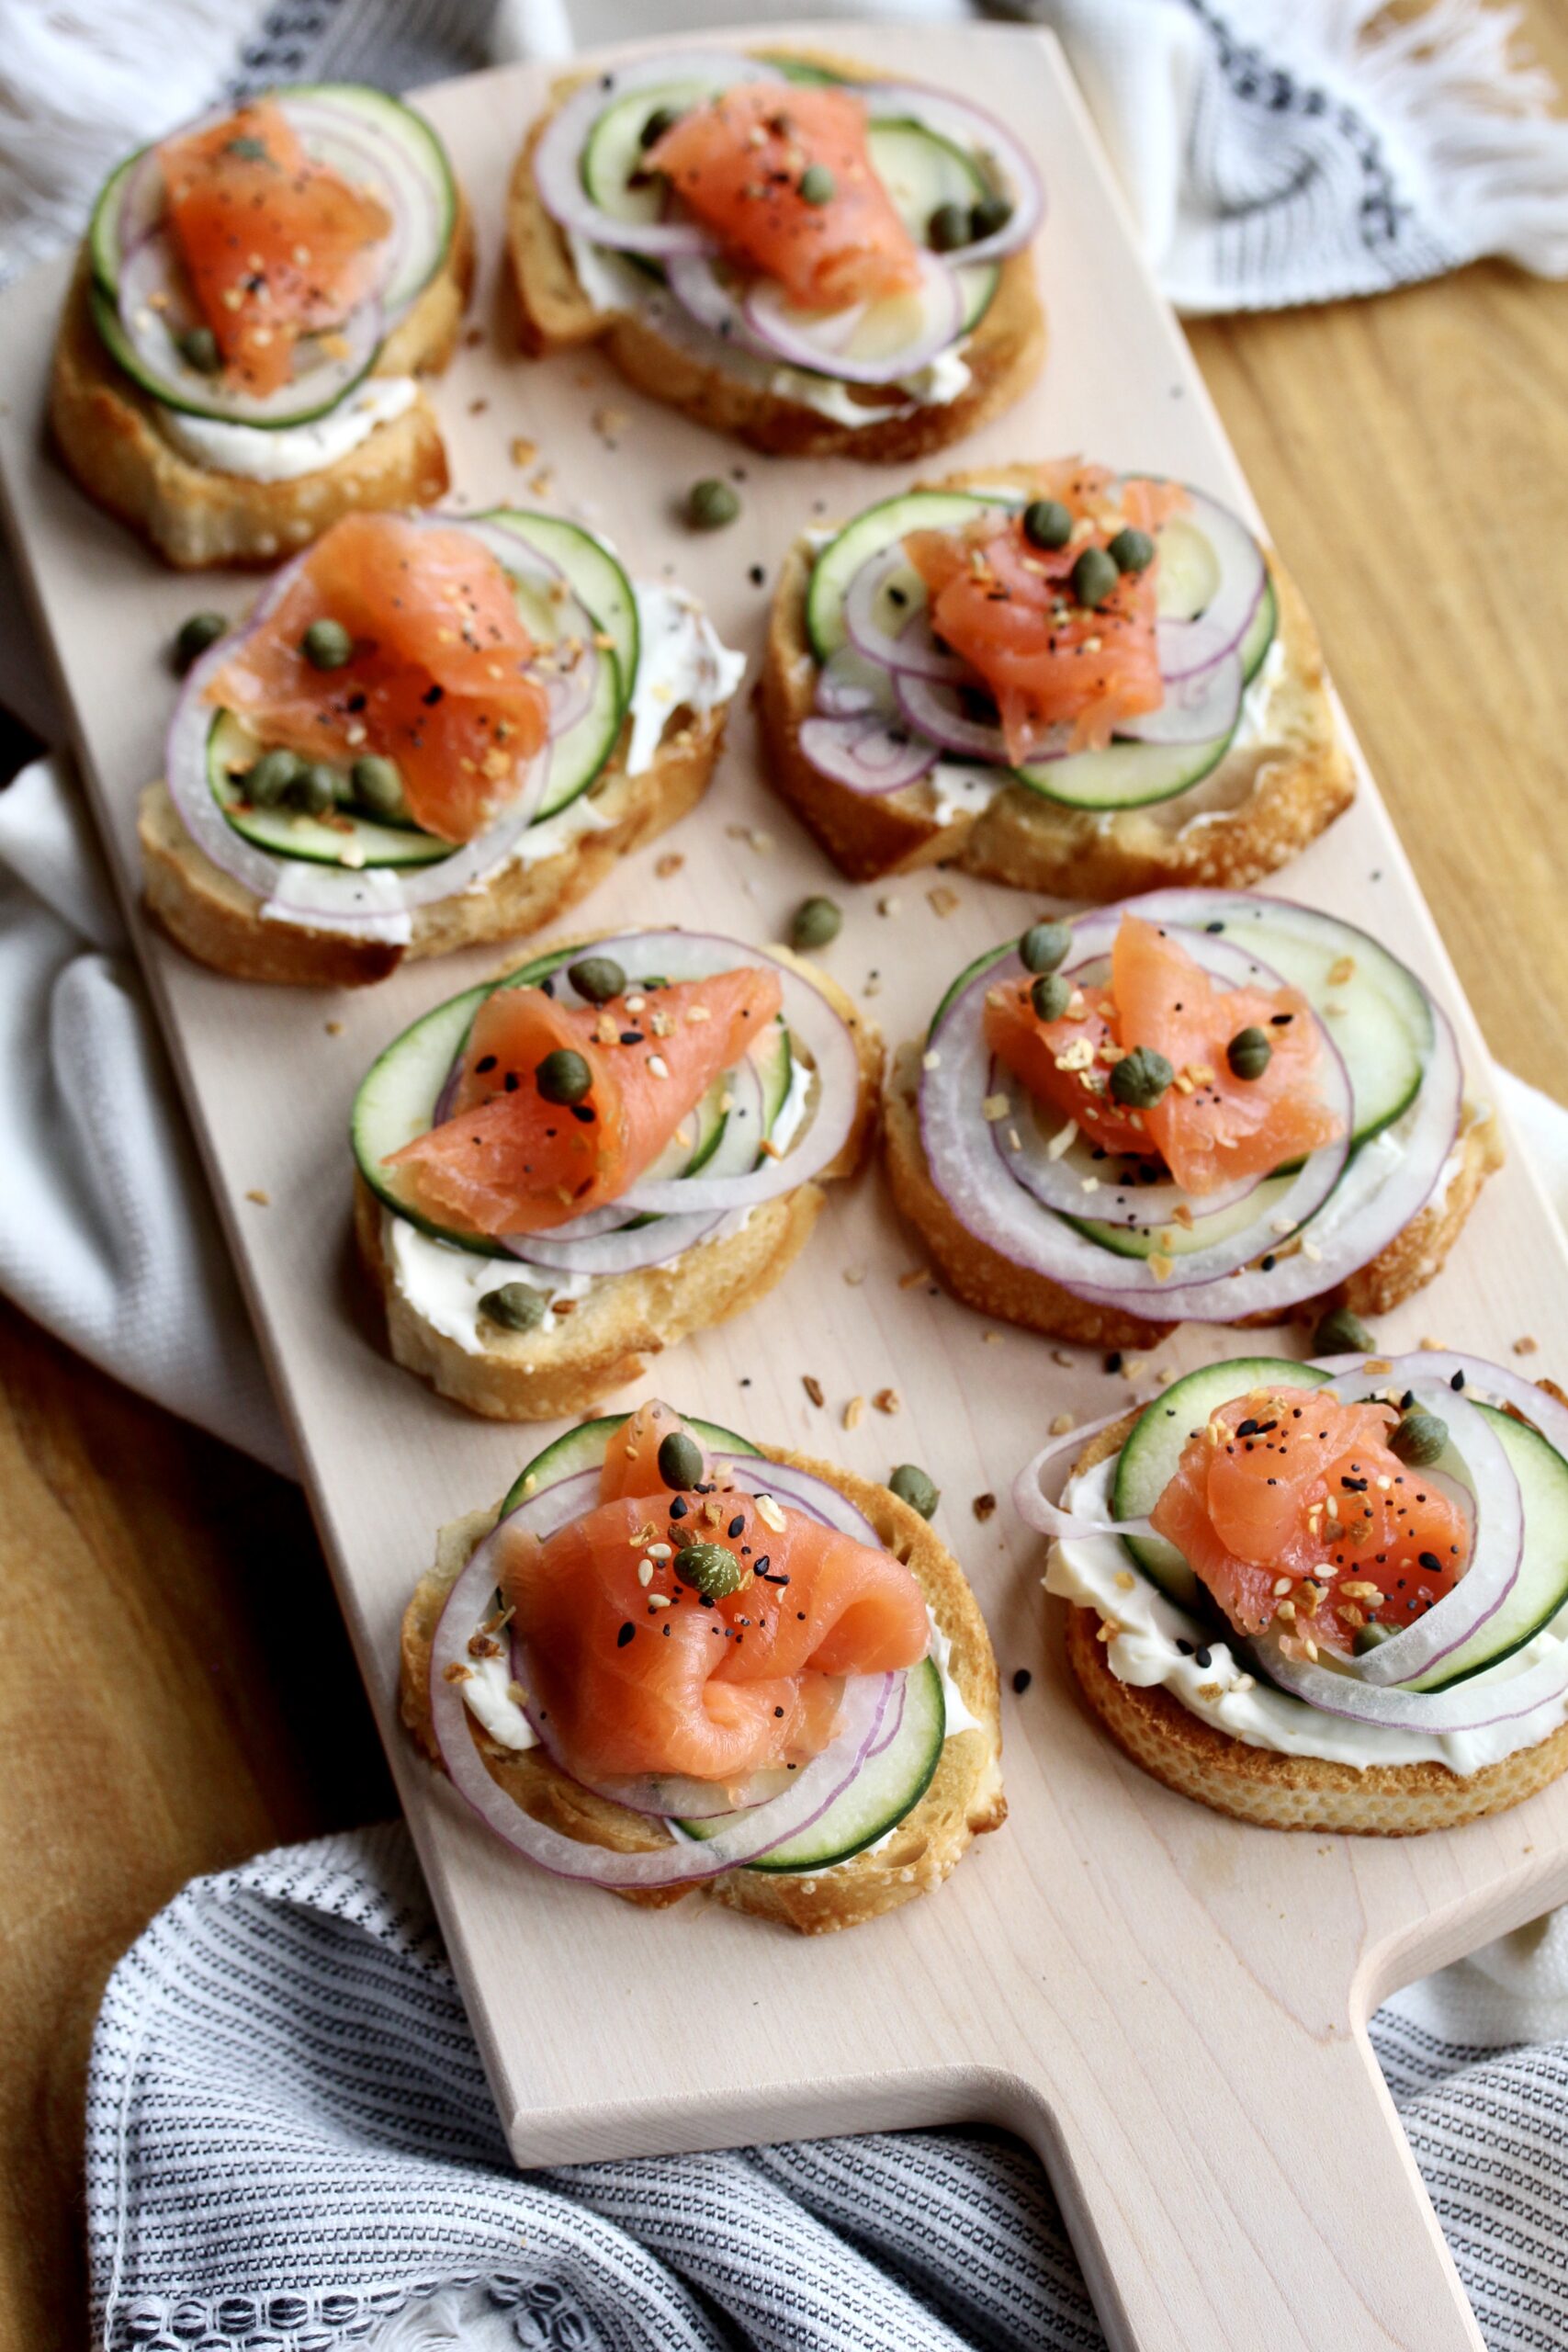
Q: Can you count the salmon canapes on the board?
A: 8